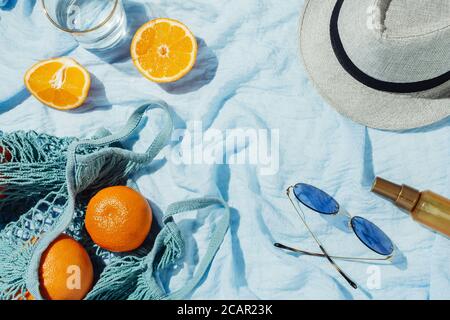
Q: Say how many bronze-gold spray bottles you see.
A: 1